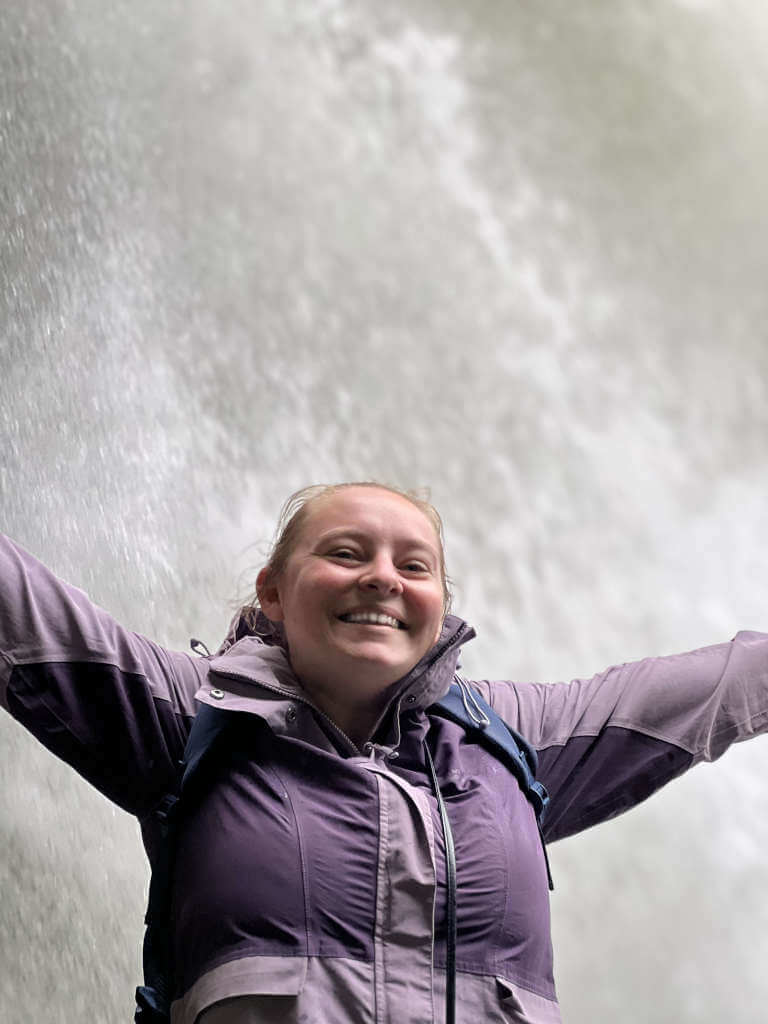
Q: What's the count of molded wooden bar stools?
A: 0